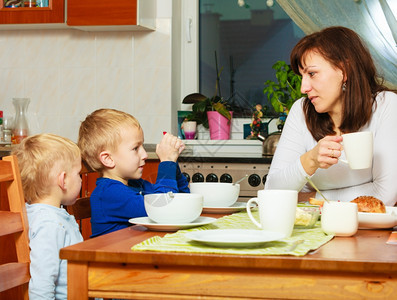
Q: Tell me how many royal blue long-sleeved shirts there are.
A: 1